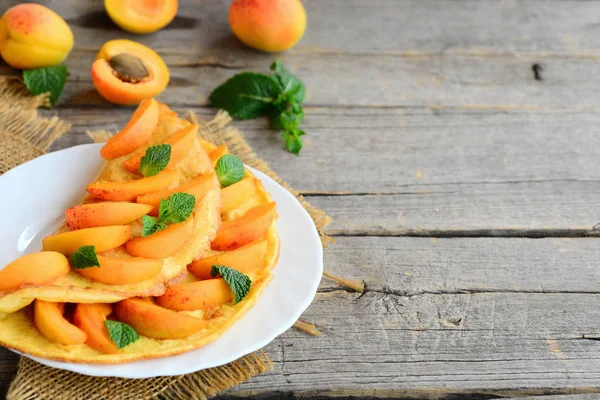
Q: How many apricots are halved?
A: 2